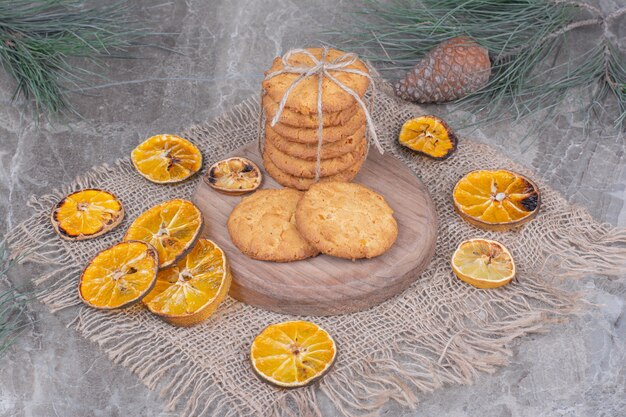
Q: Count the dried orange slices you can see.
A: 10